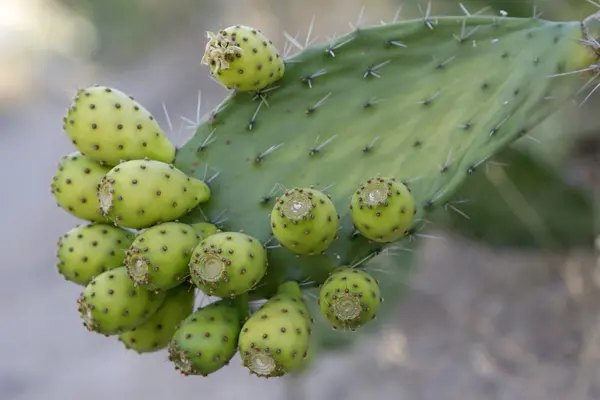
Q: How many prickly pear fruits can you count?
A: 14